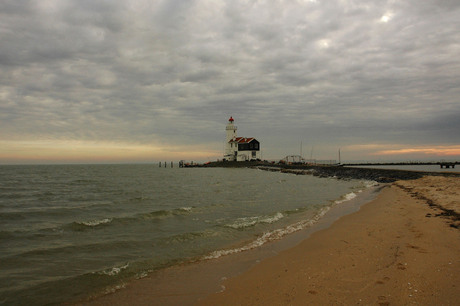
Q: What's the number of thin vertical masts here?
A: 3